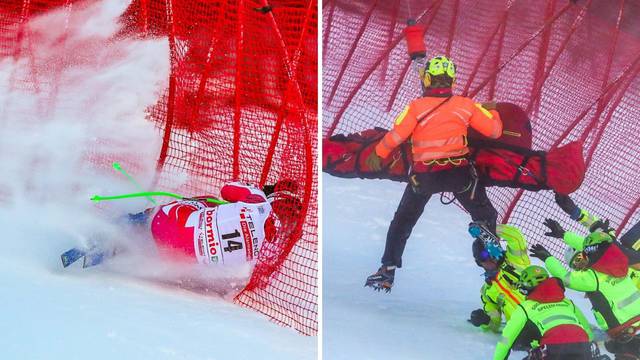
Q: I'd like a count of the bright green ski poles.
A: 2